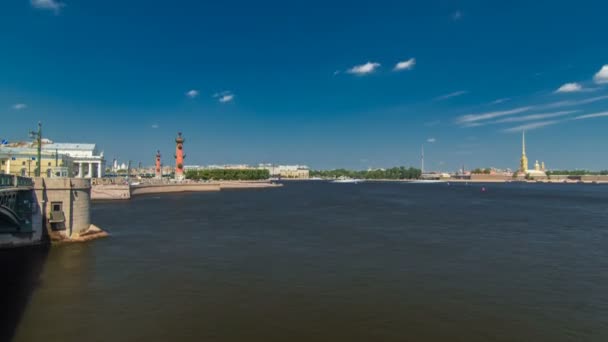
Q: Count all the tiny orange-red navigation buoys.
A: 1